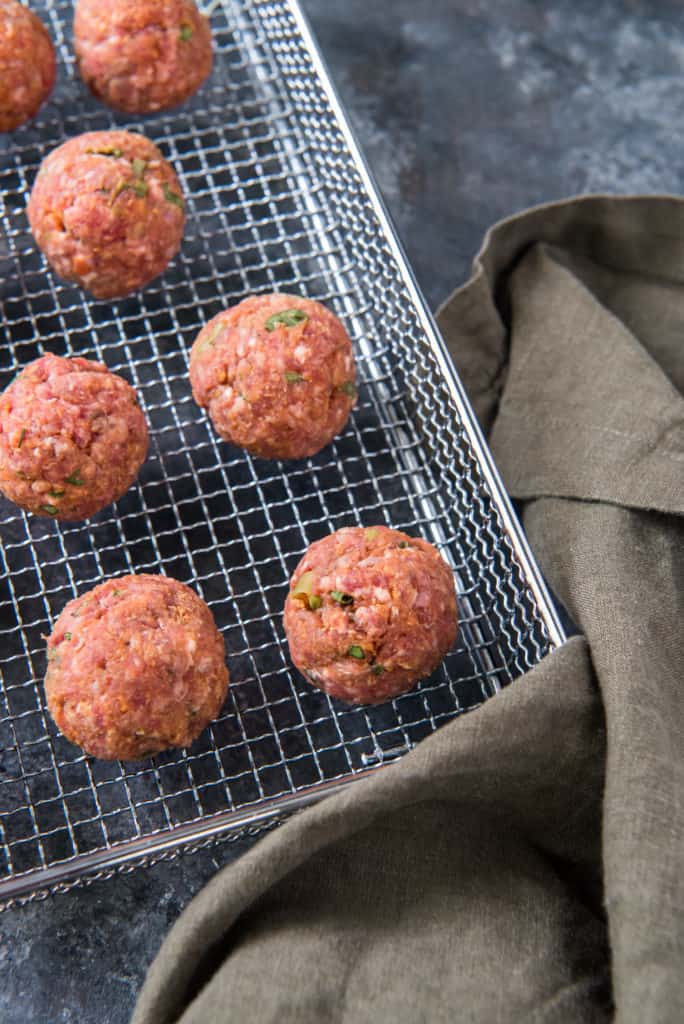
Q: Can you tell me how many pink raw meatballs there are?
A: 7